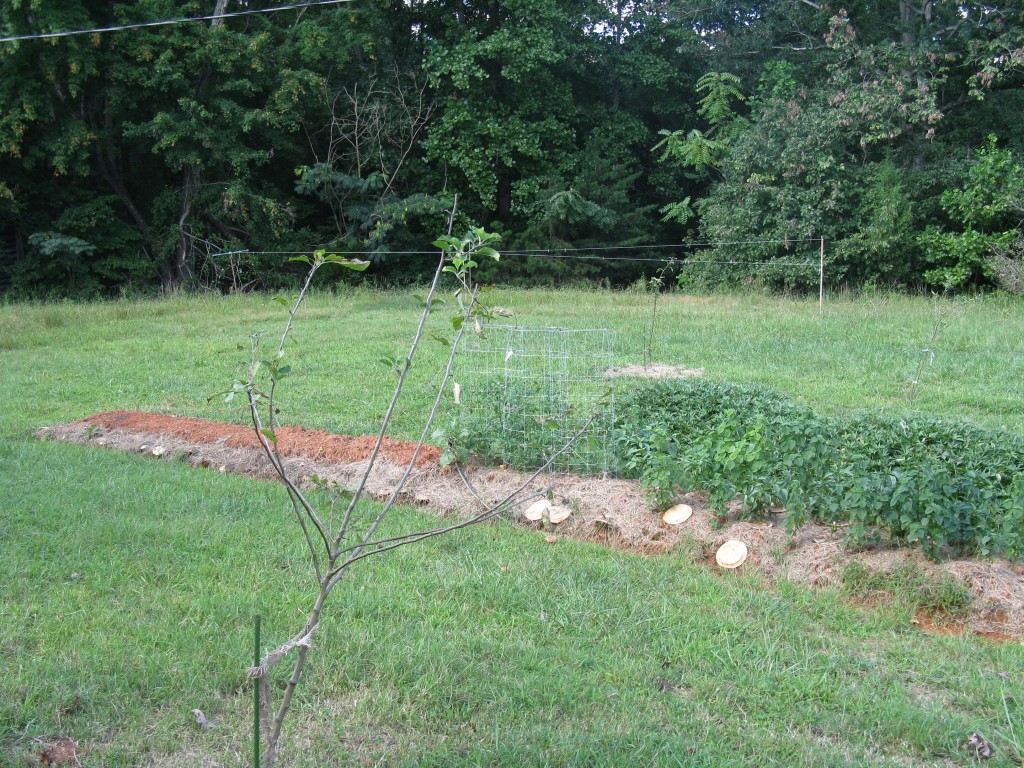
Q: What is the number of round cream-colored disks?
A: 4